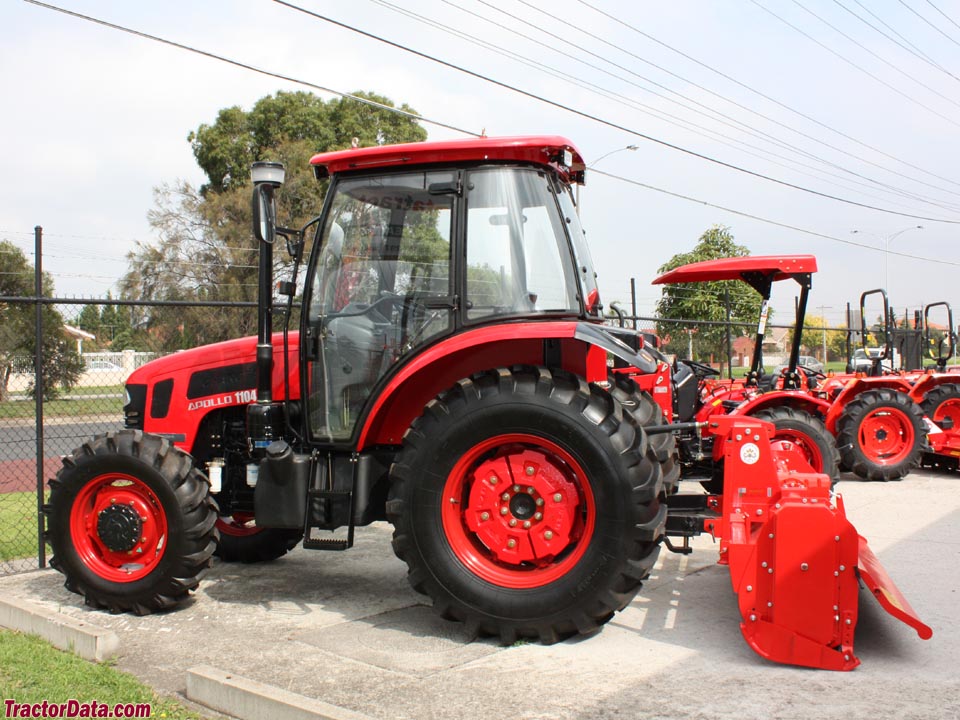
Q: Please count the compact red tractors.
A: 3